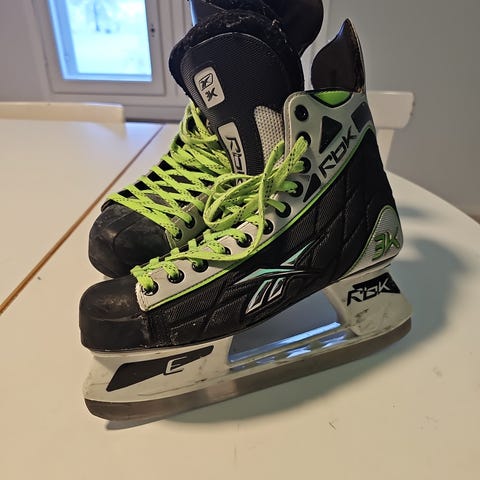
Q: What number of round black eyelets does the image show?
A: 13